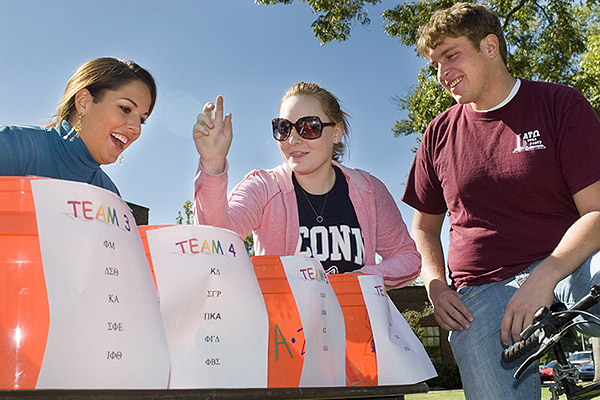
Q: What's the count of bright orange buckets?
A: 4